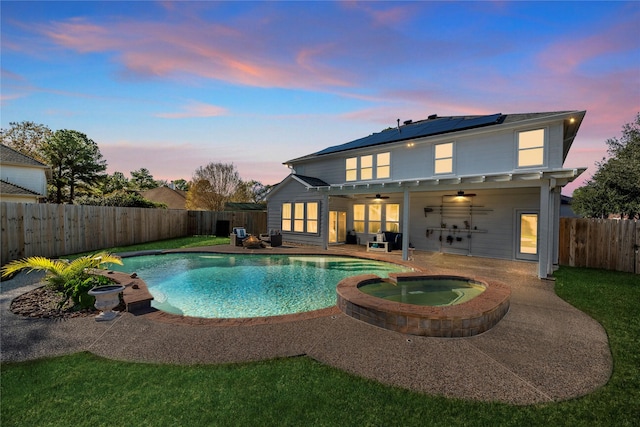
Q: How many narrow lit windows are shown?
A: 11